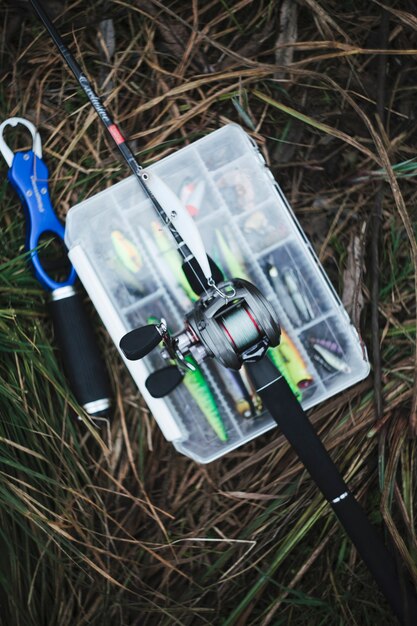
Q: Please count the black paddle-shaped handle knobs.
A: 2